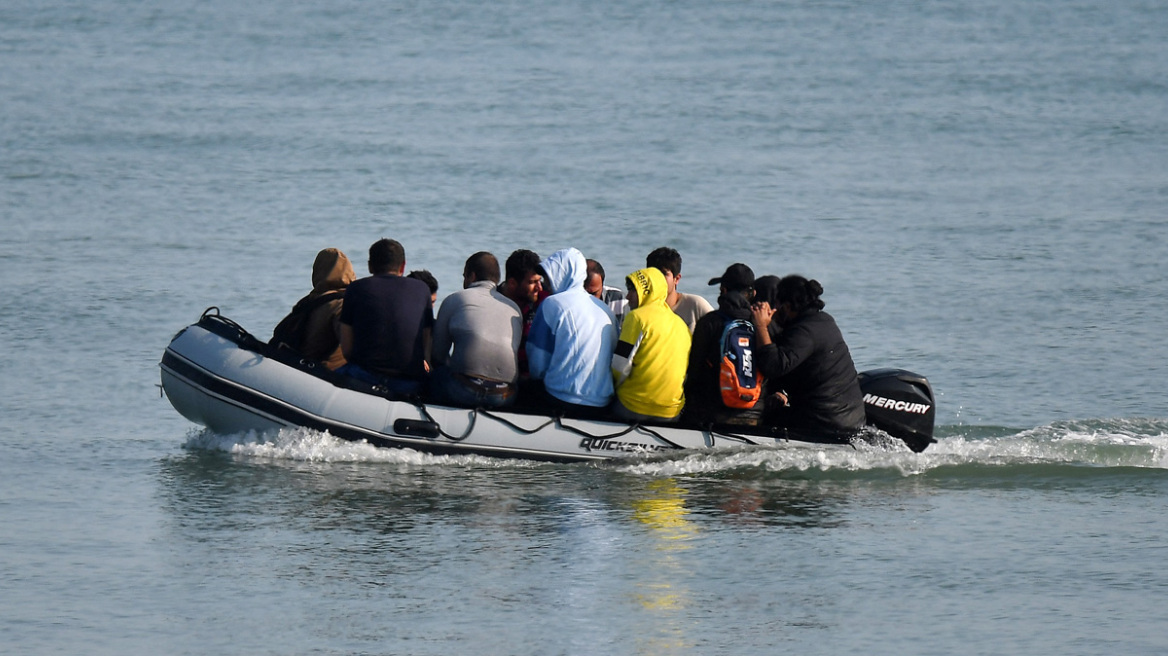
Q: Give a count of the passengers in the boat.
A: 12